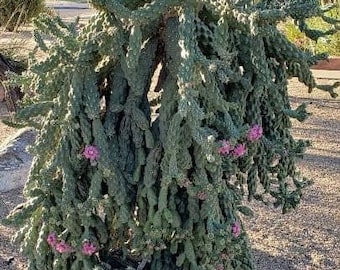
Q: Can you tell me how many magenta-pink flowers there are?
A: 8